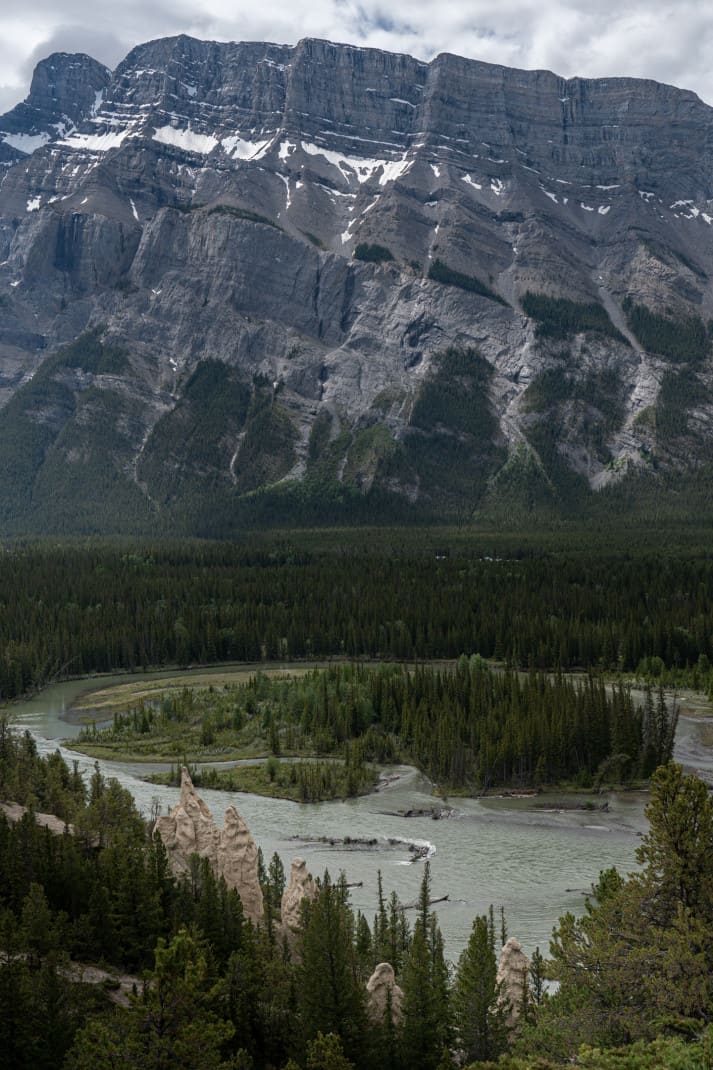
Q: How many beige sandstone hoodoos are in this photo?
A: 5